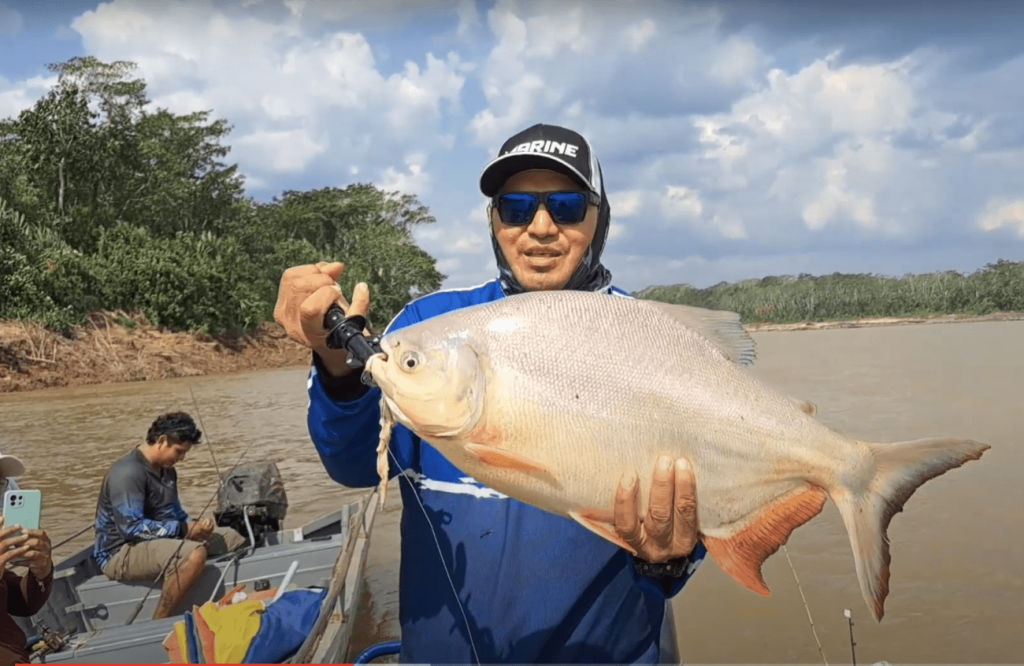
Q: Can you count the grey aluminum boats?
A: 1